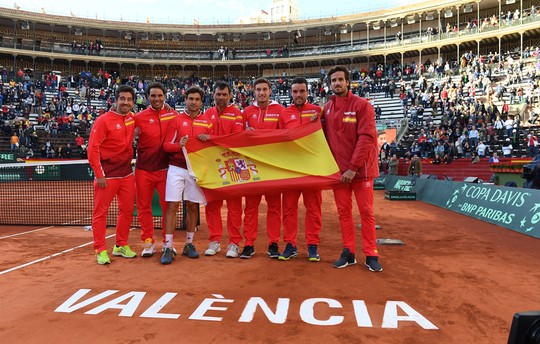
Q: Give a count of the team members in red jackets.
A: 7